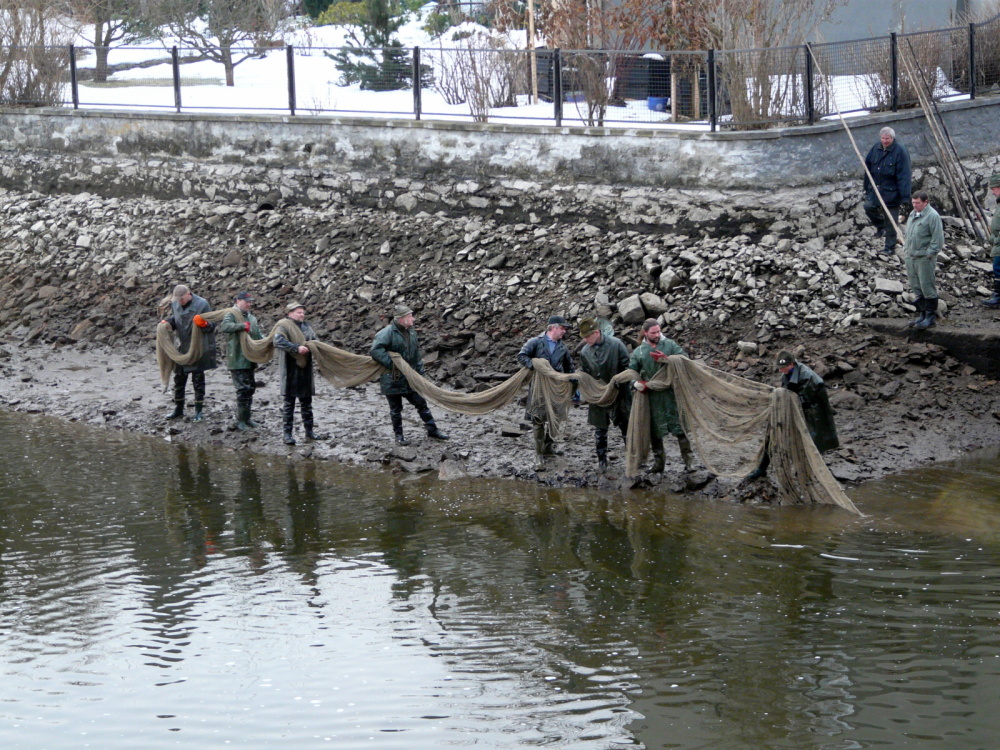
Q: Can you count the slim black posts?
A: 9